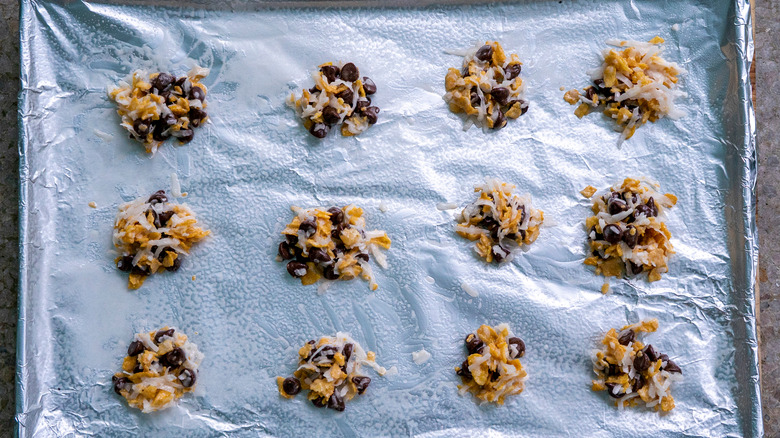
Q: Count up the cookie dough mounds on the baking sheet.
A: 12